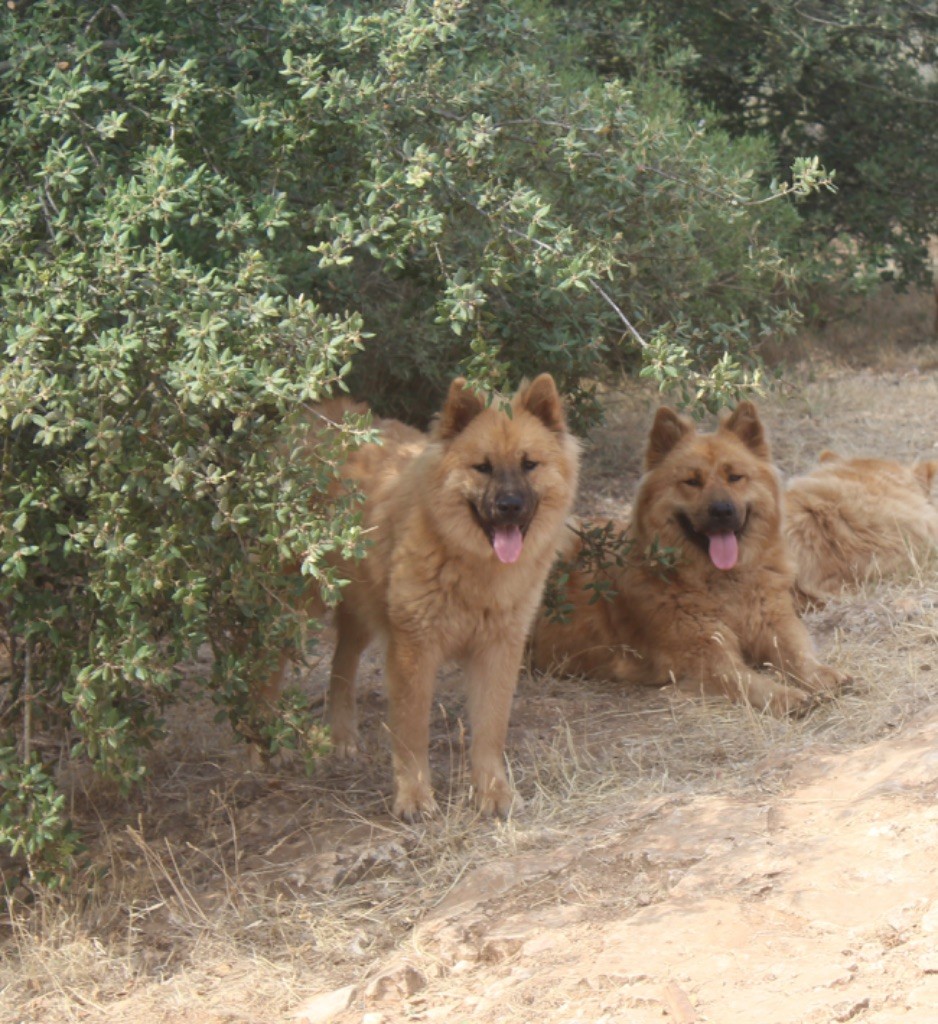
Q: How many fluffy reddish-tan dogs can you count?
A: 3